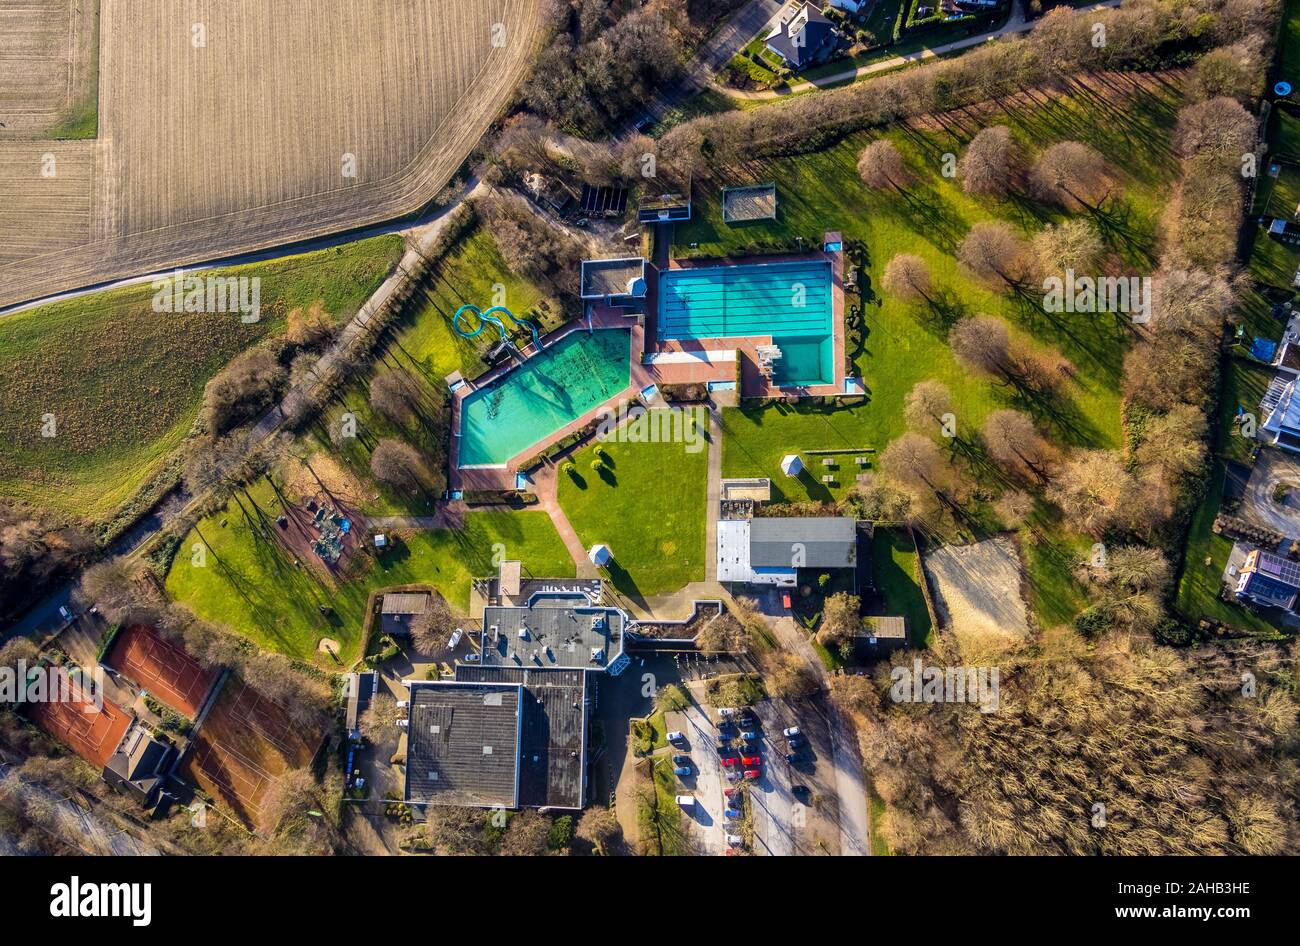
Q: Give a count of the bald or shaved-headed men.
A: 0